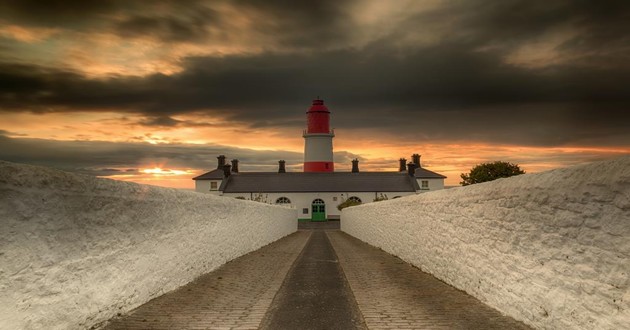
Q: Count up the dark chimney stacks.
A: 8